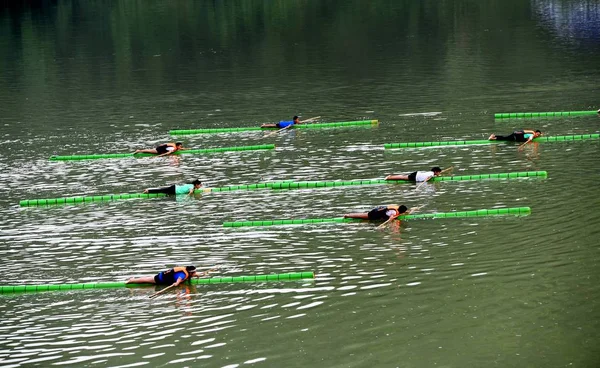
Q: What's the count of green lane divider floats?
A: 8